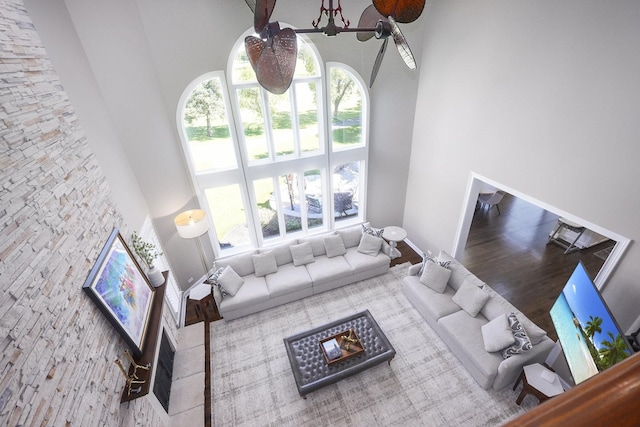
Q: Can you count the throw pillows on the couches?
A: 12